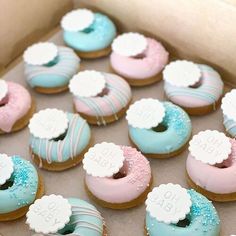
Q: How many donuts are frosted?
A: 14